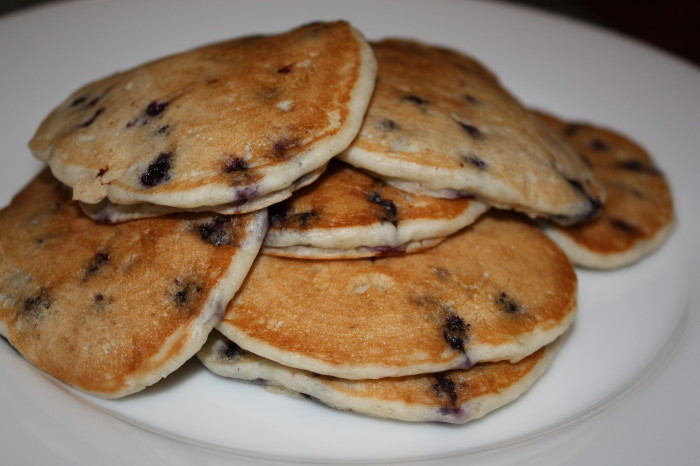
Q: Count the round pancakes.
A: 7